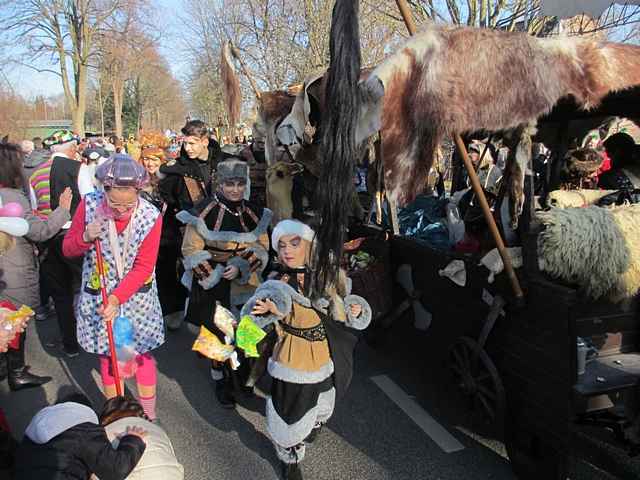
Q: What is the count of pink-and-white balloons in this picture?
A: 2